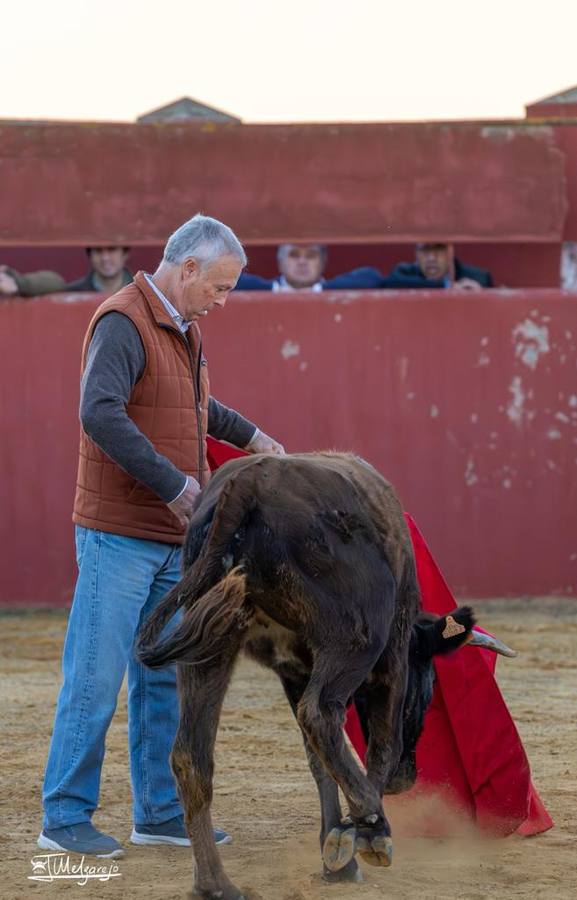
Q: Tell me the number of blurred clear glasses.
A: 0